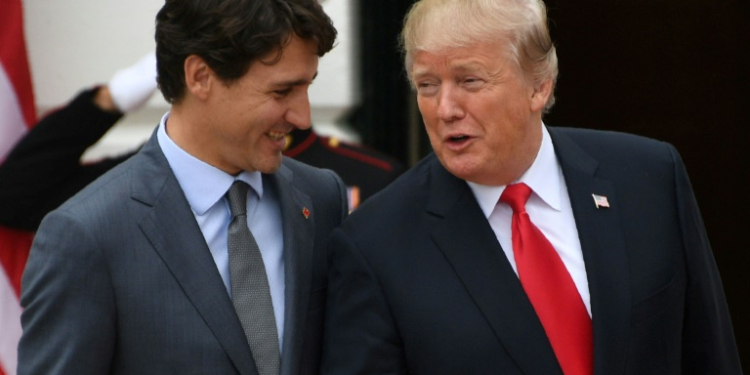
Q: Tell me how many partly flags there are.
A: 1